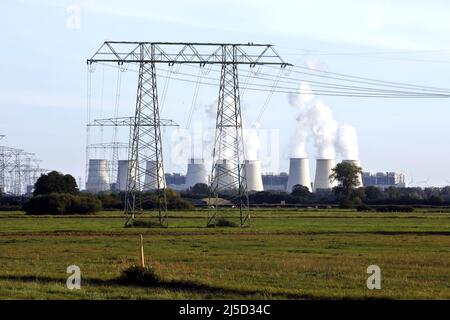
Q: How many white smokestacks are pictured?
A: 9